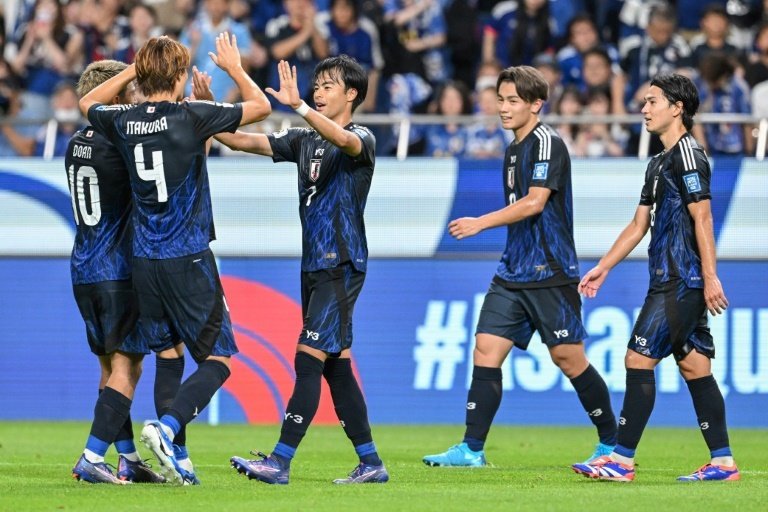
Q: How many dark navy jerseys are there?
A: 5